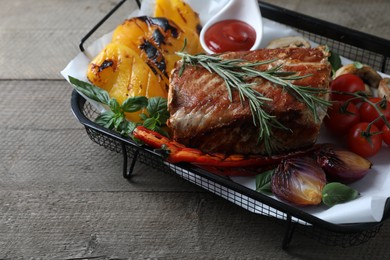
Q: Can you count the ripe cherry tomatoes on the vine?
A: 5